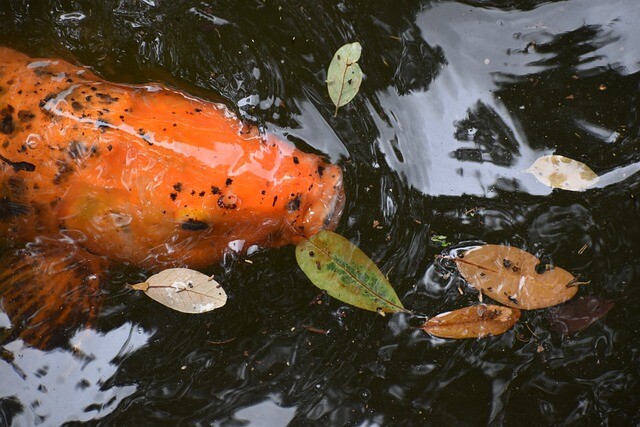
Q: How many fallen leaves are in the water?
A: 7